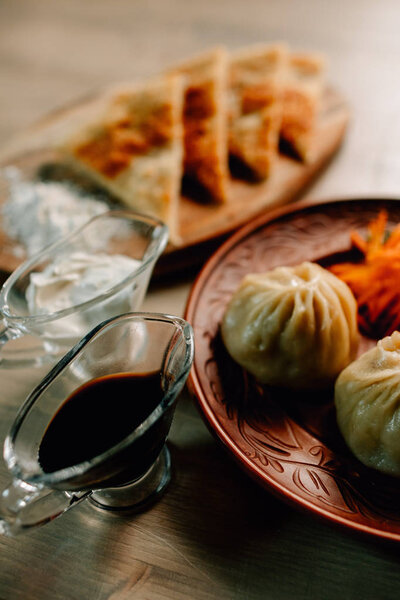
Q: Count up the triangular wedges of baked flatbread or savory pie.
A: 4